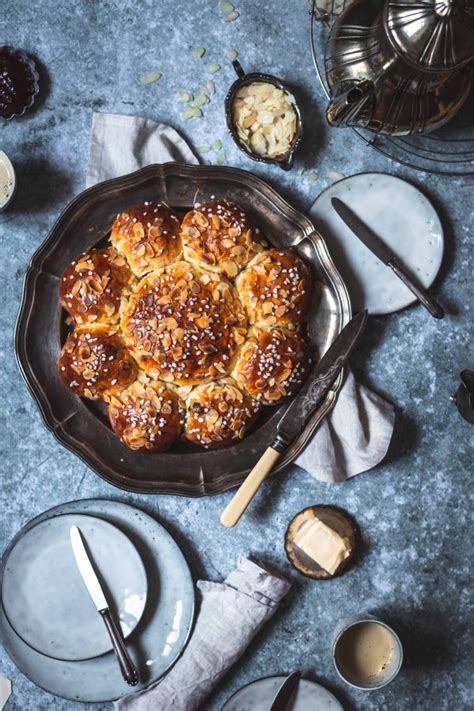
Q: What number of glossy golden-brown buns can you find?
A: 9